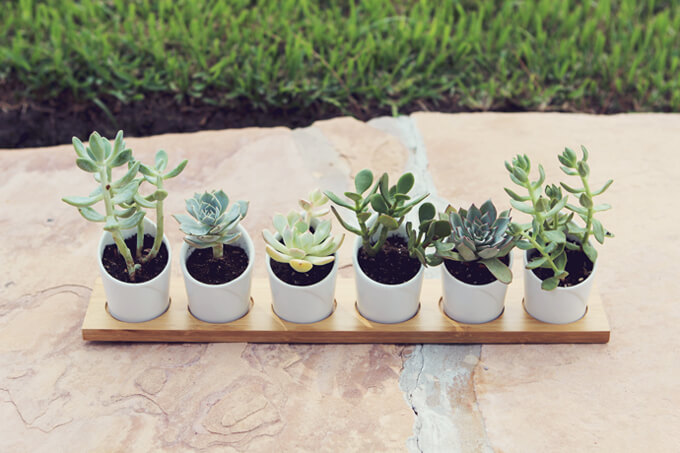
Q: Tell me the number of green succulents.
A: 6